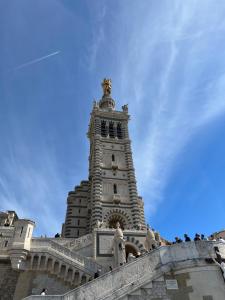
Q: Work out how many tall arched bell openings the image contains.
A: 3